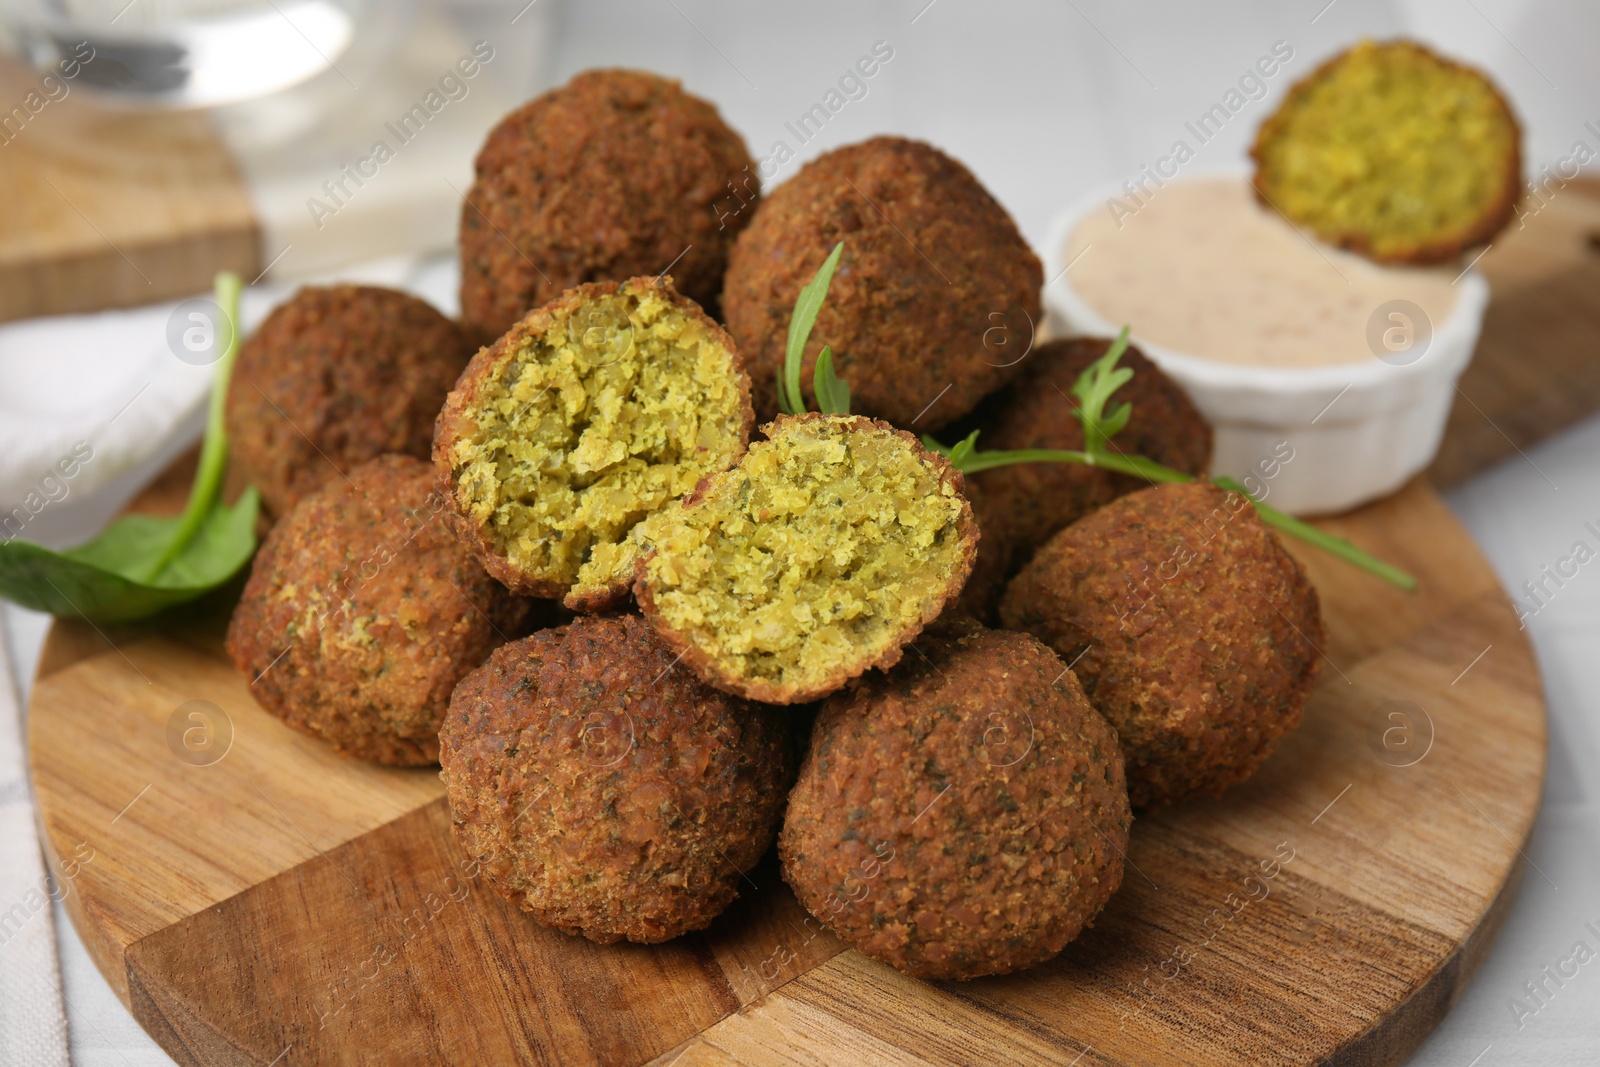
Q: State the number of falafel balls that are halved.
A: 3